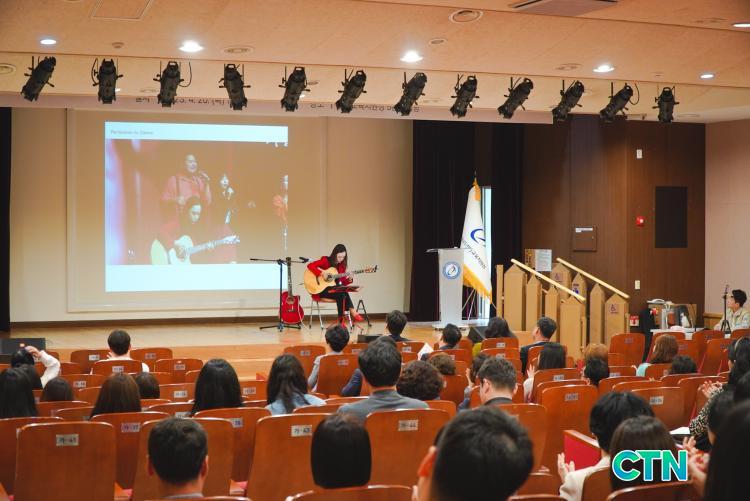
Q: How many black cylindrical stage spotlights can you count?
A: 12